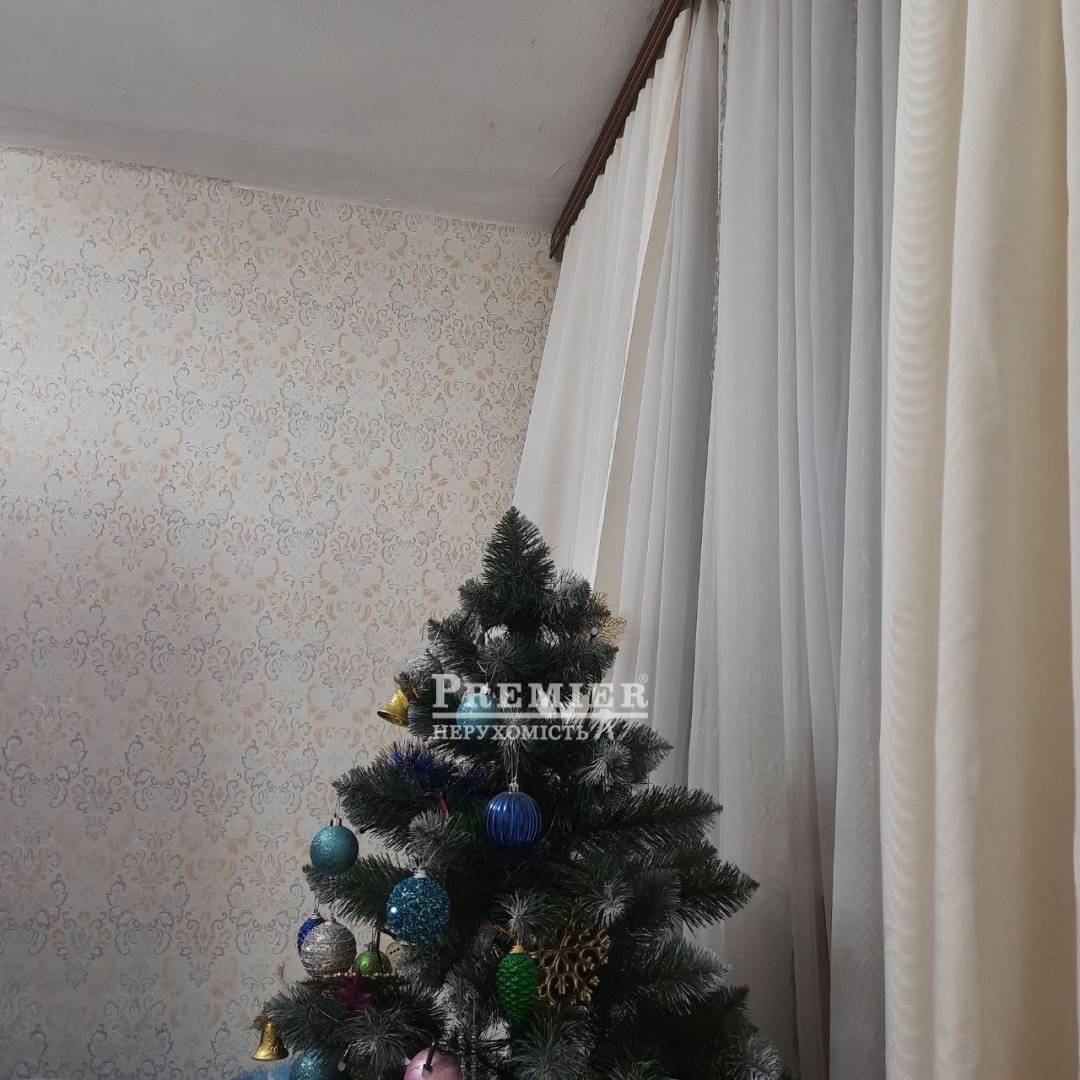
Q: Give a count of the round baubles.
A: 9